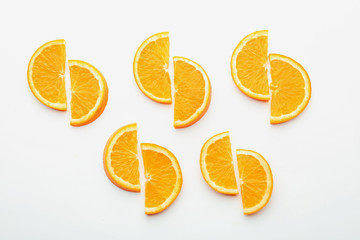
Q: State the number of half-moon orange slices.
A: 10